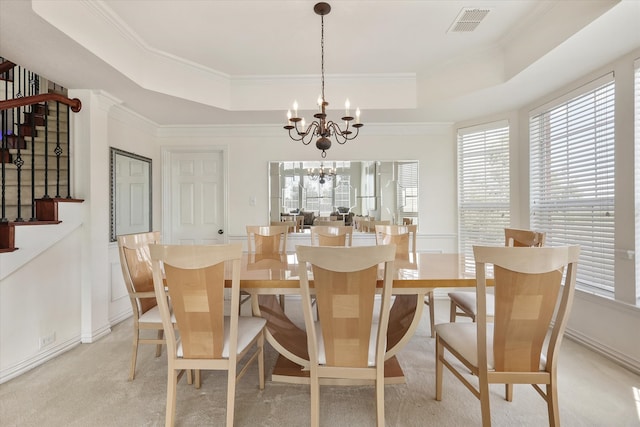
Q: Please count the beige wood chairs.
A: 8